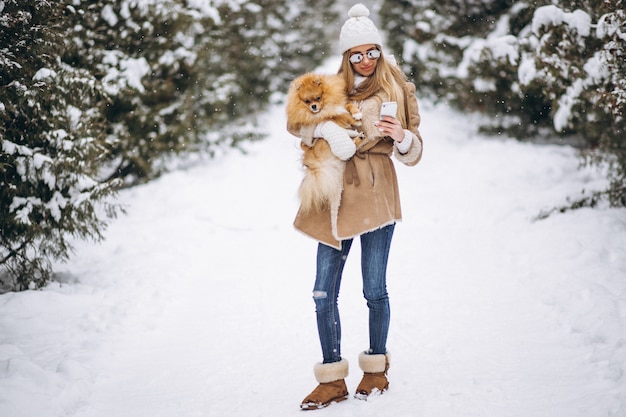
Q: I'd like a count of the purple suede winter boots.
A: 0